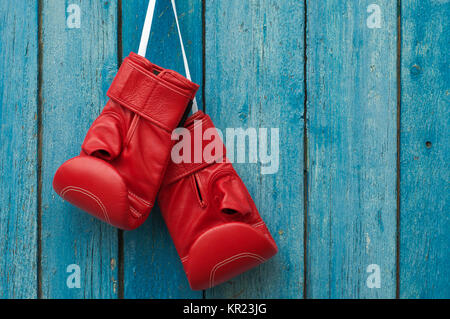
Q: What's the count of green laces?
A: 0